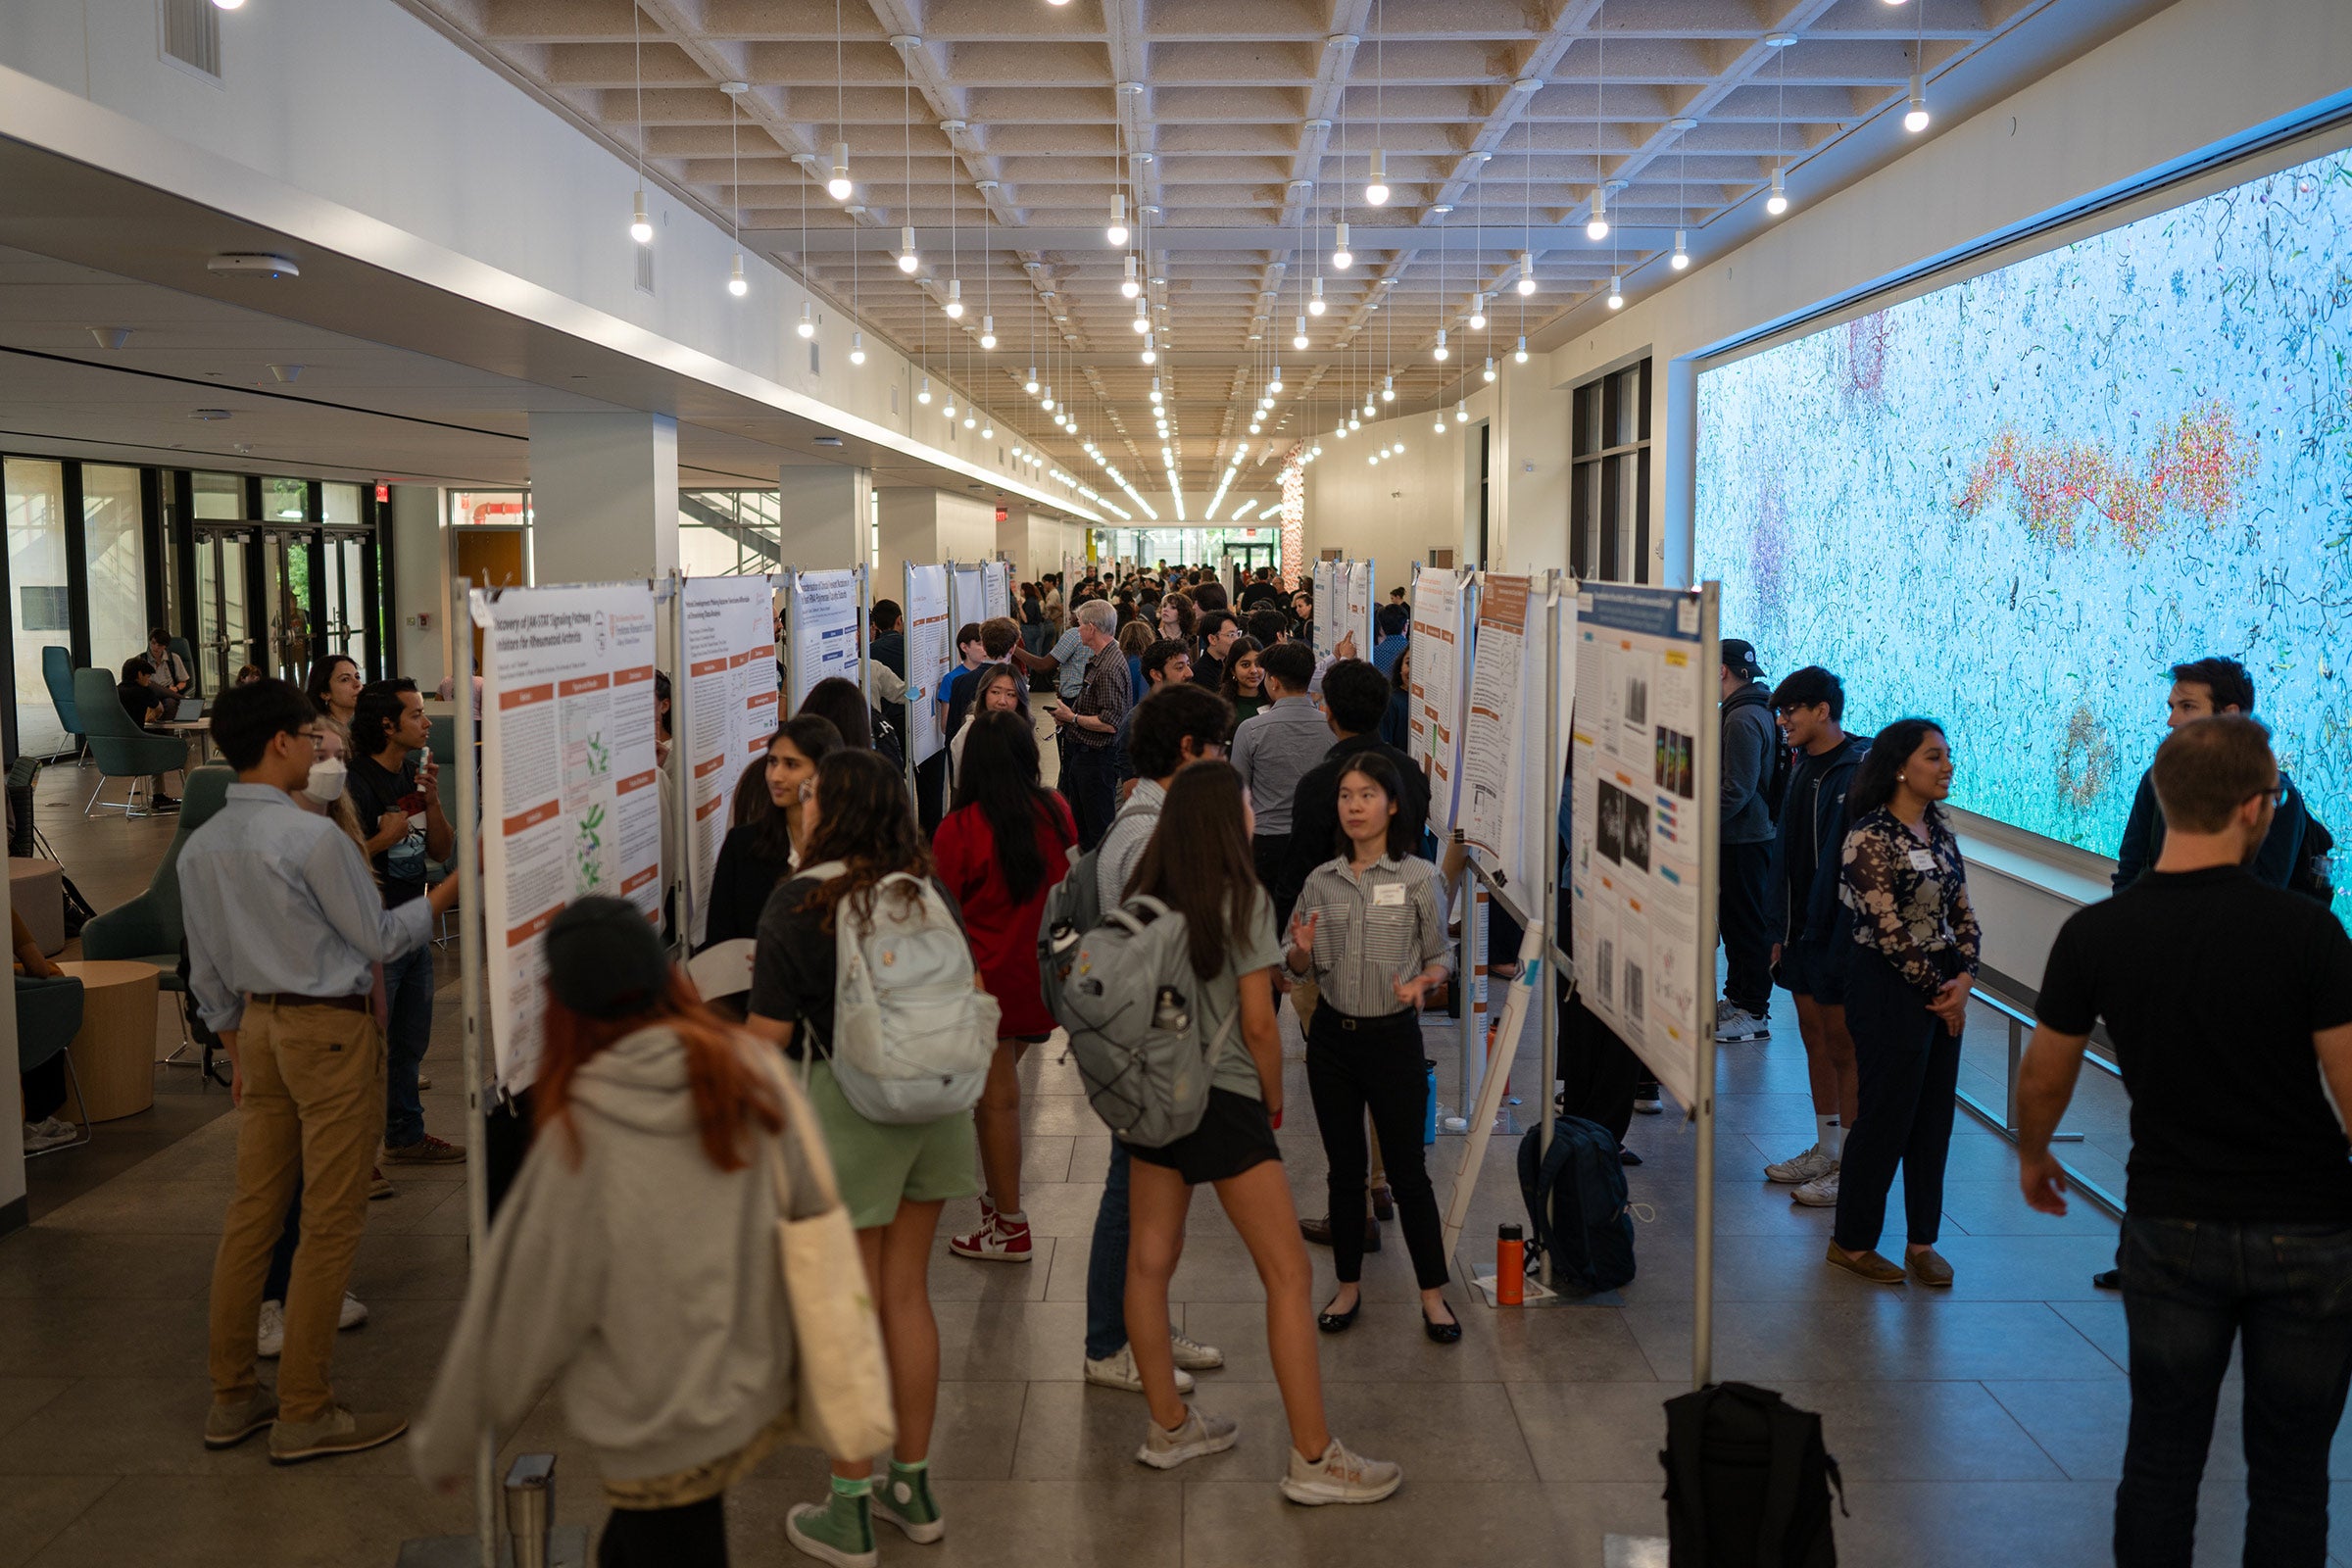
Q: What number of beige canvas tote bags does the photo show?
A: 1